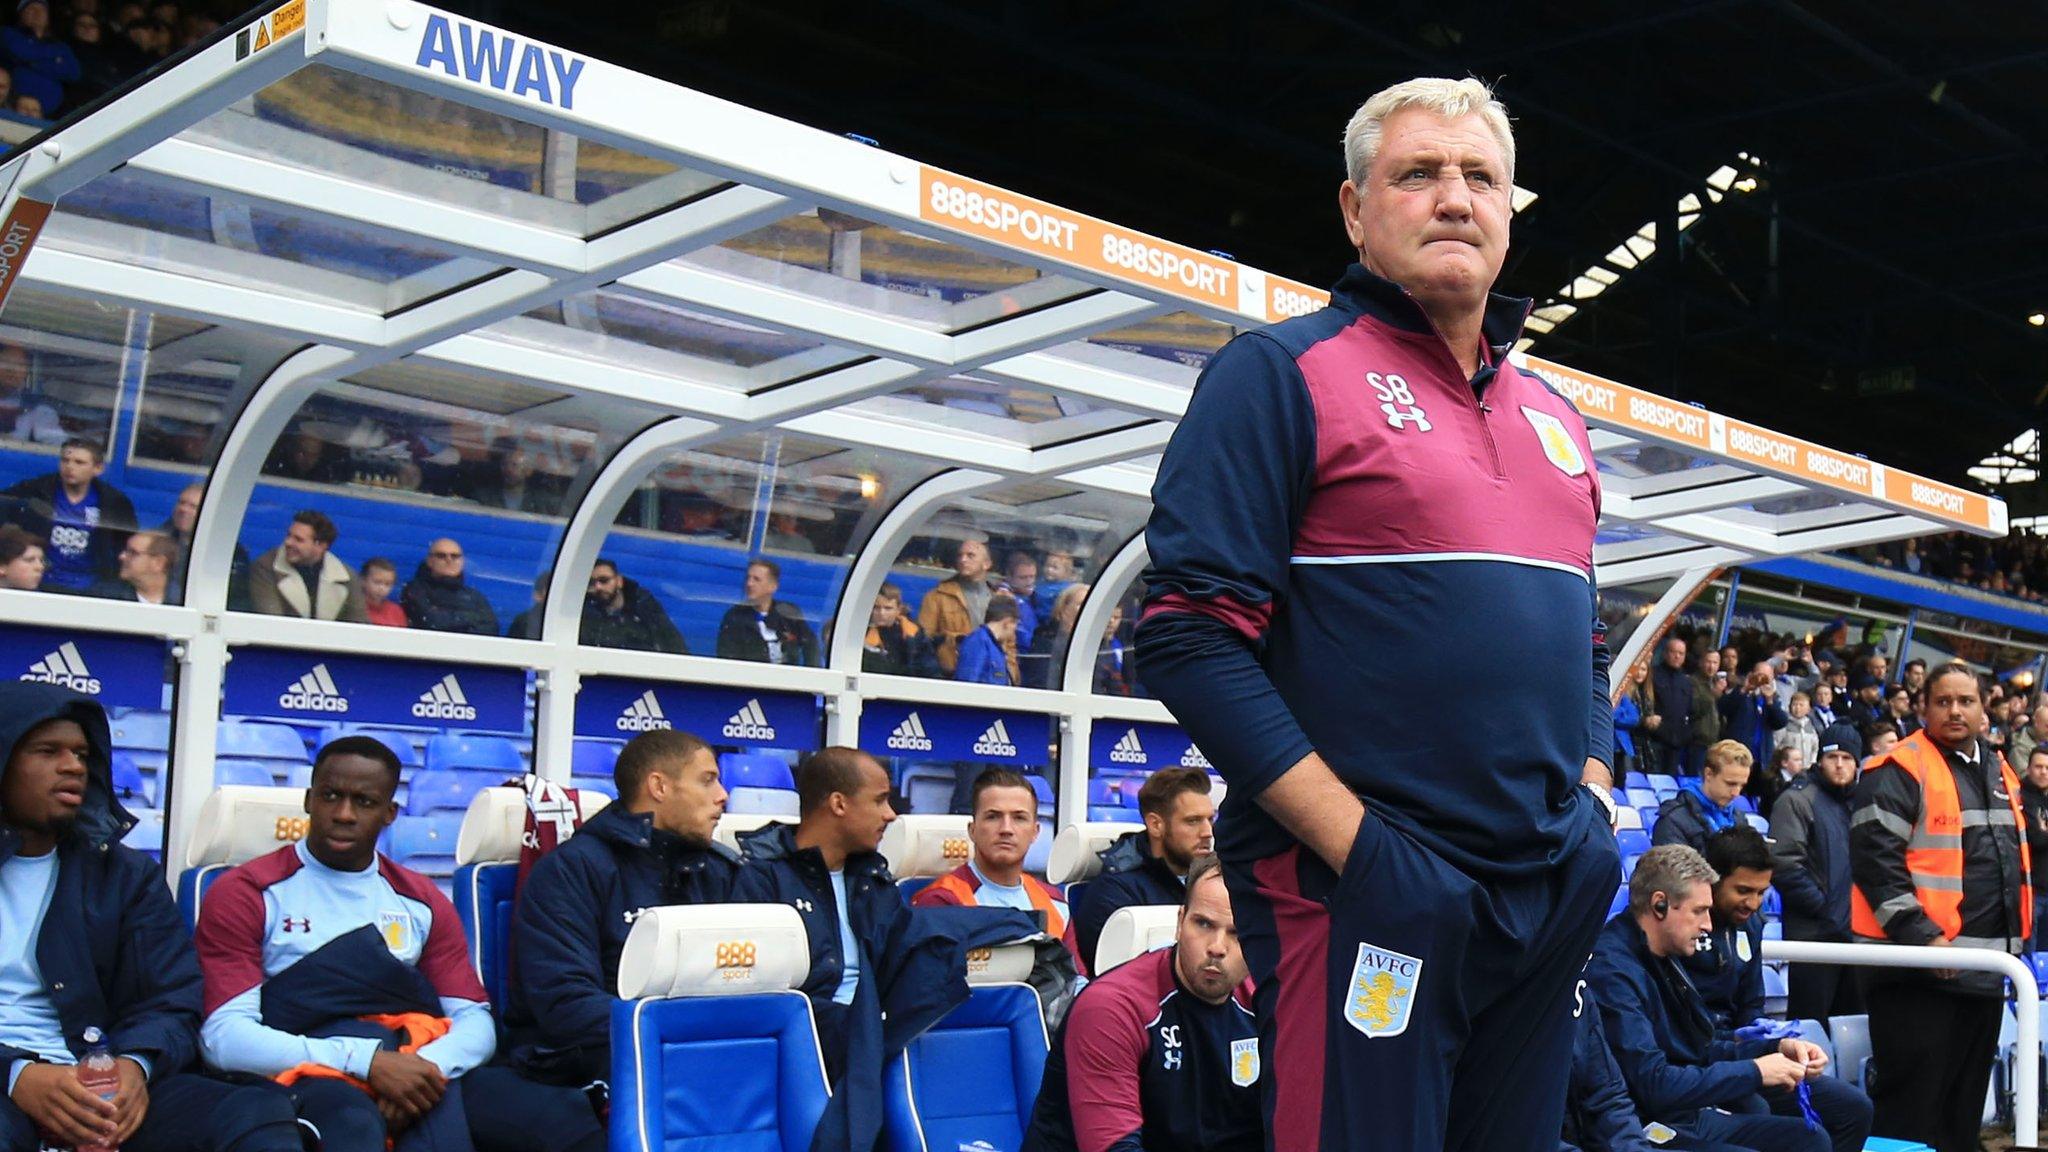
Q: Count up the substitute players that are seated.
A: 6